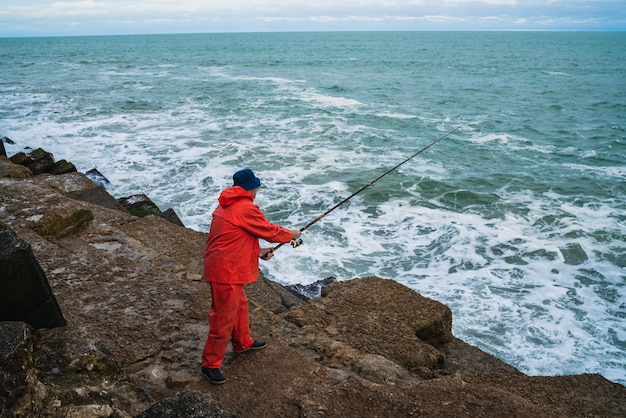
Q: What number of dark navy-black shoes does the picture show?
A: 2